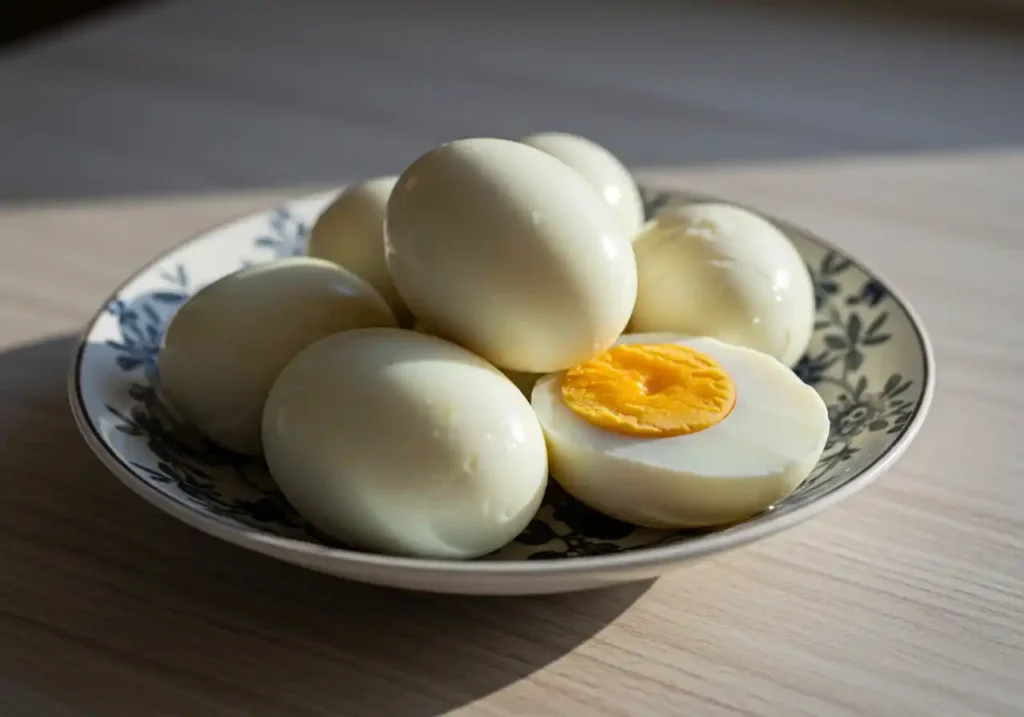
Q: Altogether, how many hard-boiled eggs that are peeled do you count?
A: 7